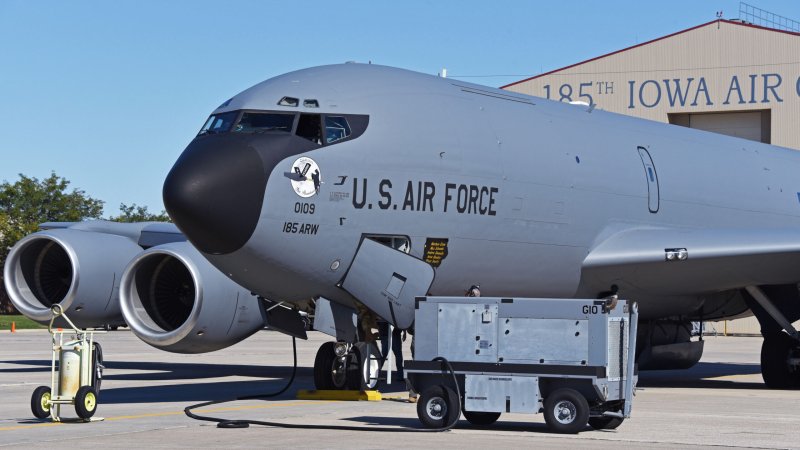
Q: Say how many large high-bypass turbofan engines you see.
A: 2